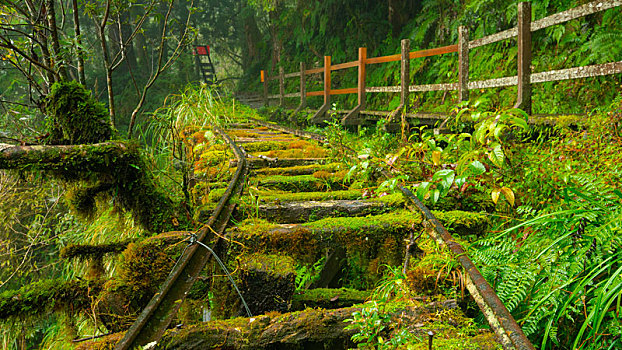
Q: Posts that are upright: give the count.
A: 8